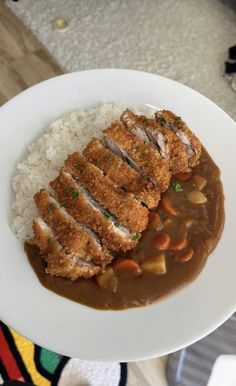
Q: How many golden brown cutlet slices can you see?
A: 8